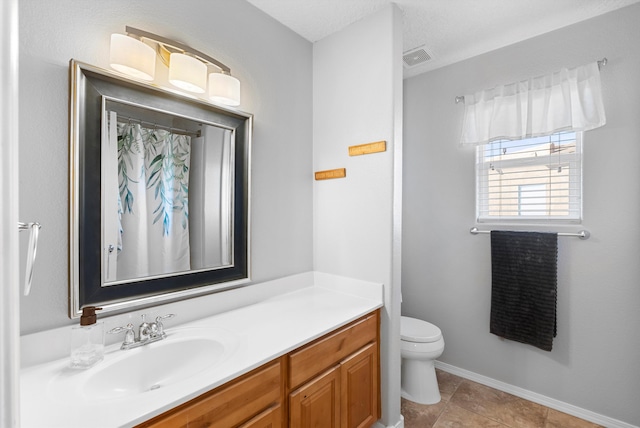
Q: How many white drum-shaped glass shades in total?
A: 3